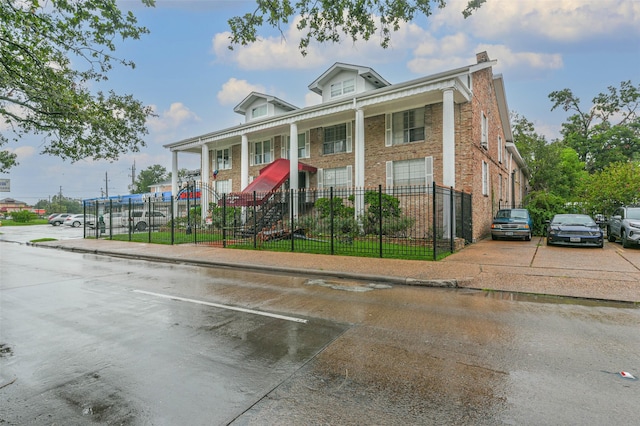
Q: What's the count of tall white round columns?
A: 6